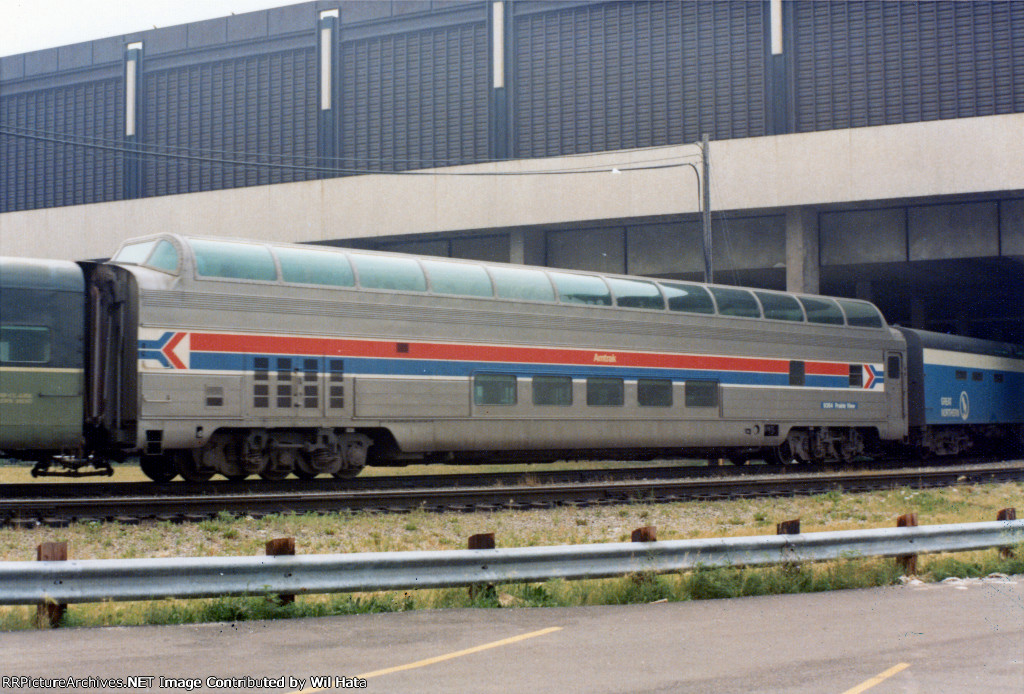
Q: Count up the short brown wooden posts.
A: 7